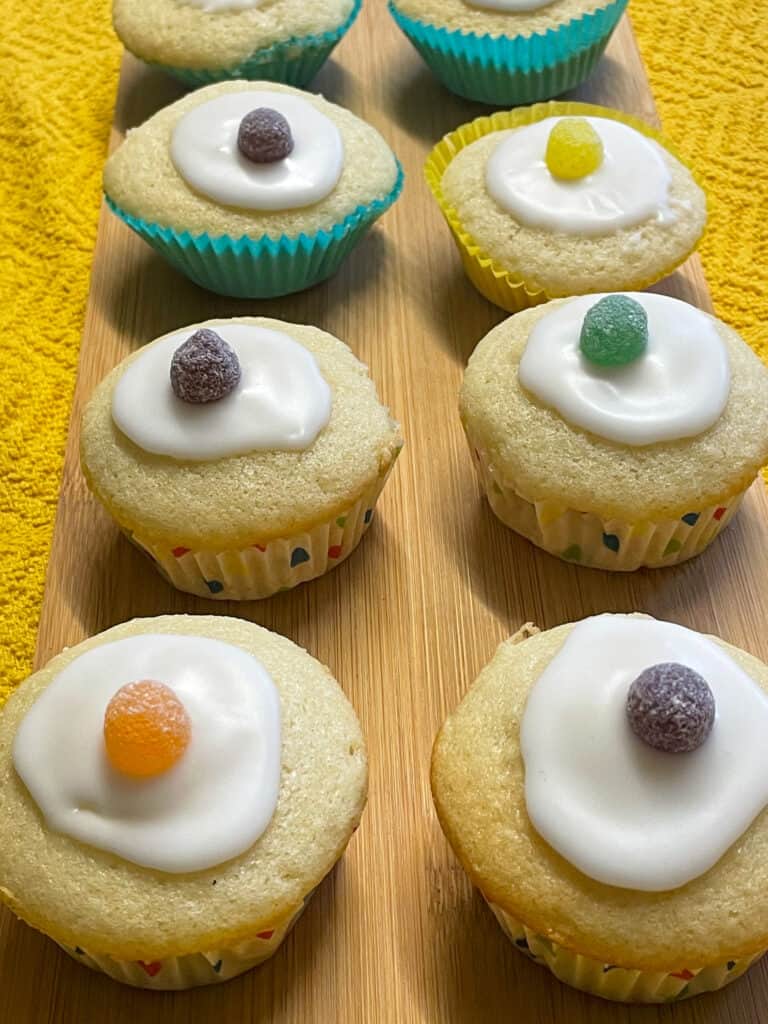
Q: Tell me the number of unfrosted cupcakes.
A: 0